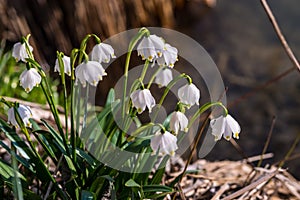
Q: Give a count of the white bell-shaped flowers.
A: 14